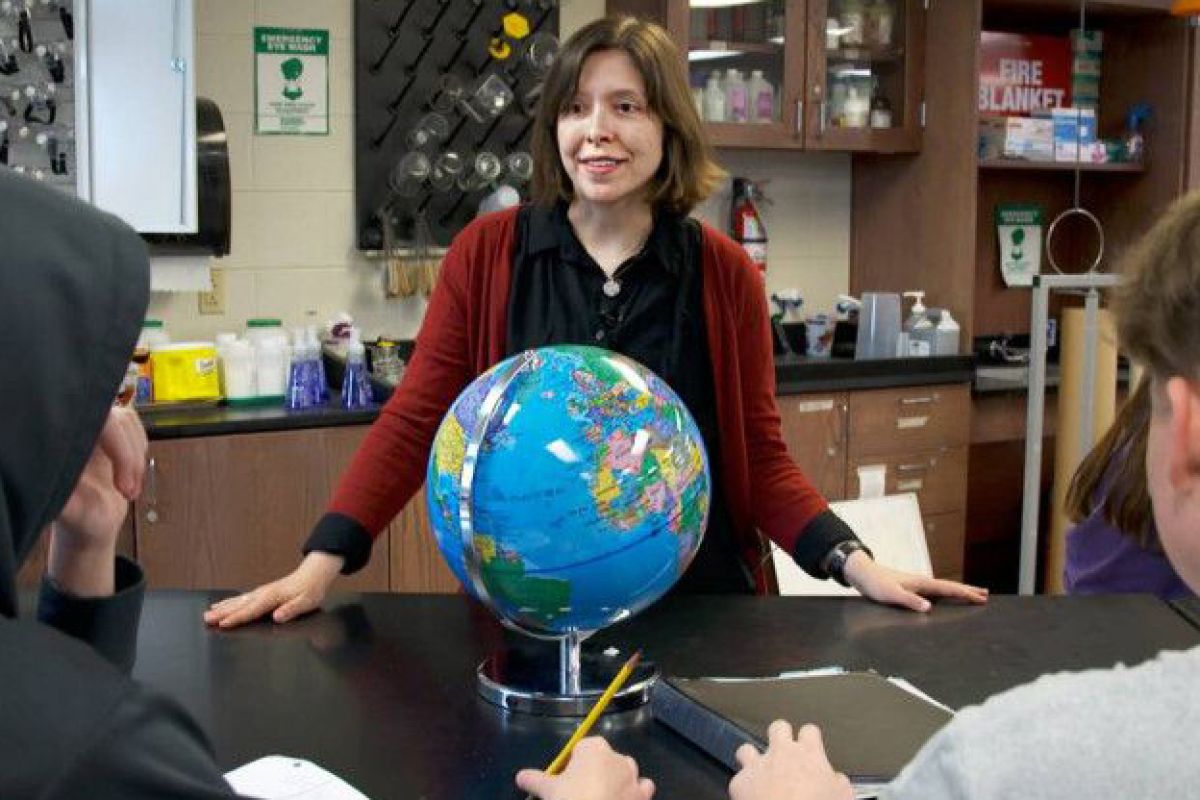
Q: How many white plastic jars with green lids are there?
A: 2